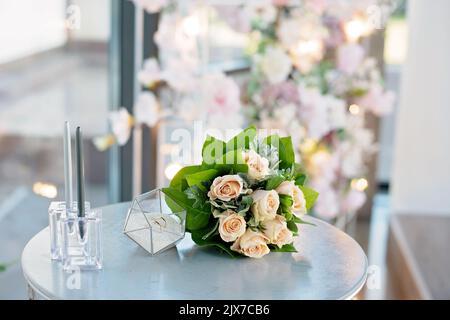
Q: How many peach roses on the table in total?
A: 7